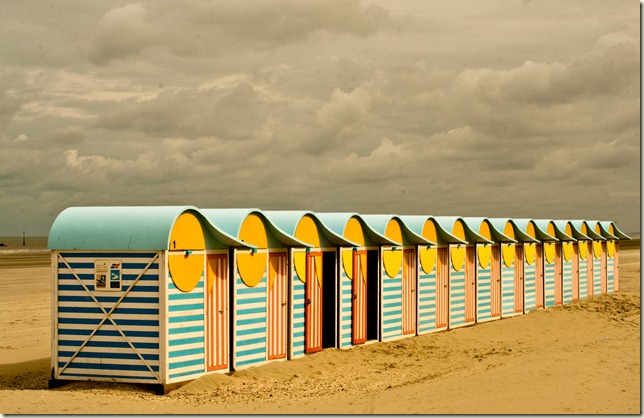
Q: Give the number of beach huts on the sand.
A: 15